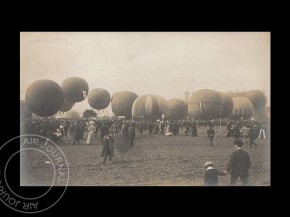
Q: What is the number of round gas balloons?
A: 12